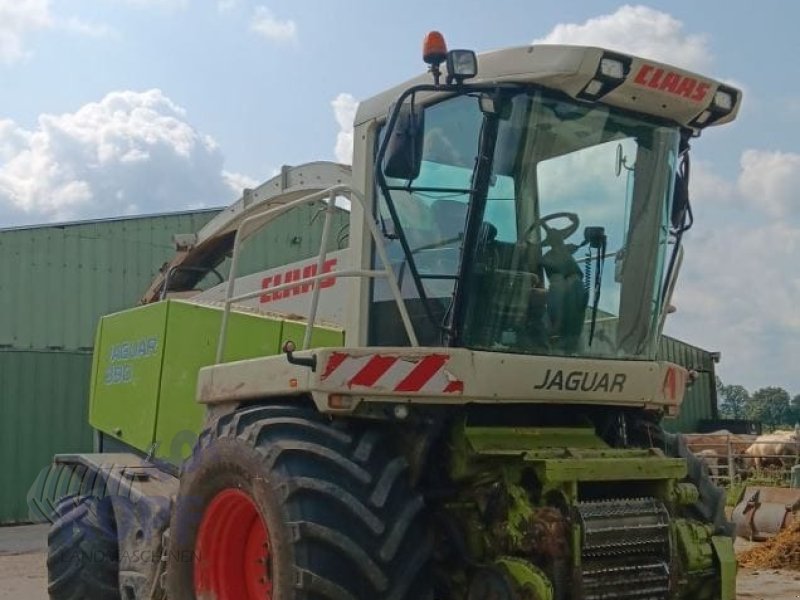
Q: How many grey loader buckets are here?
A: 1